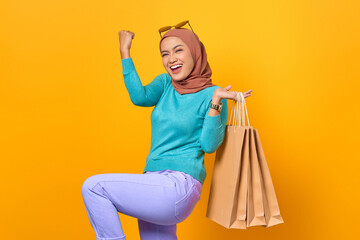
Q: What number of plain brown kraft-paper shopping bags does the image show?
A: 3